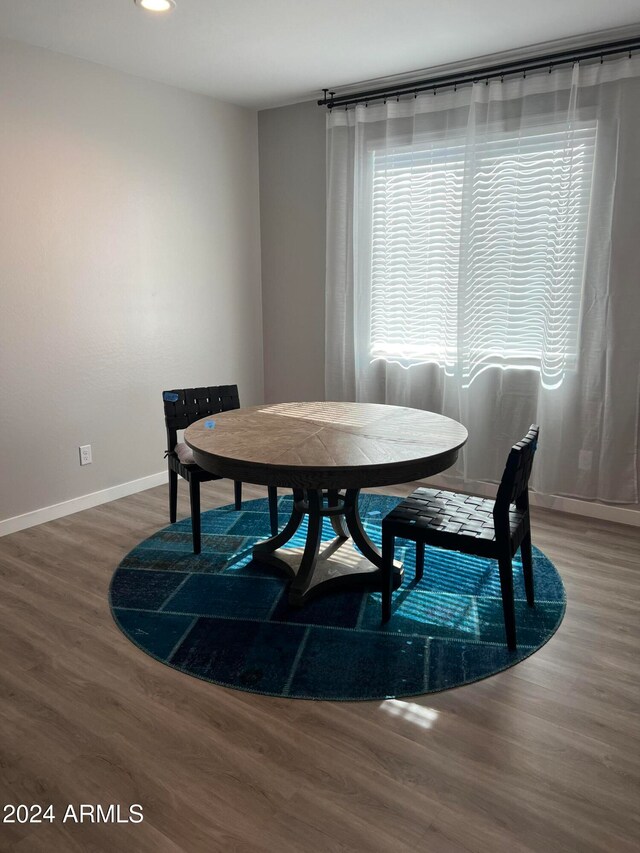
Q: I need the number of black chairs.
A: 2